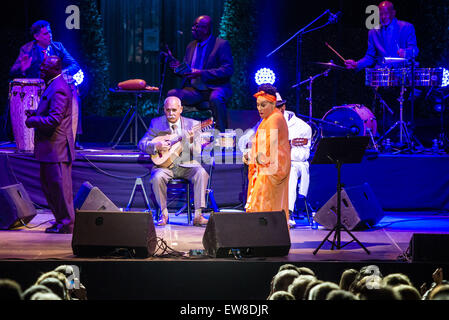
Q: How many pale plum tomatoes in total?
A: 0